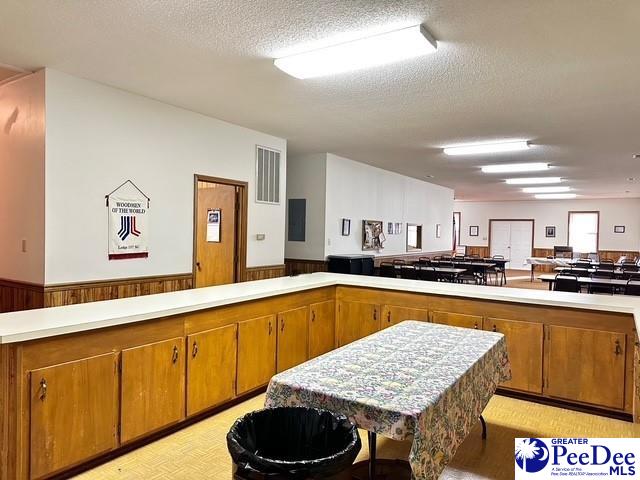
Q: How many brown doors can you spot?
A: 1